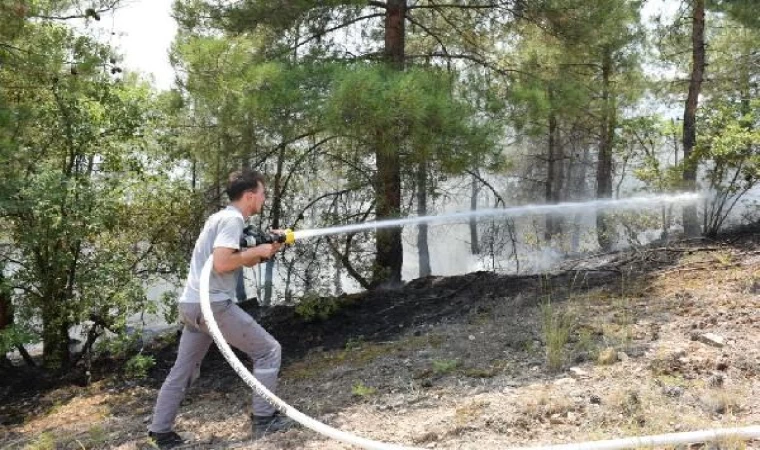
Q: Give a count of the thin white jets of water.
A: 1